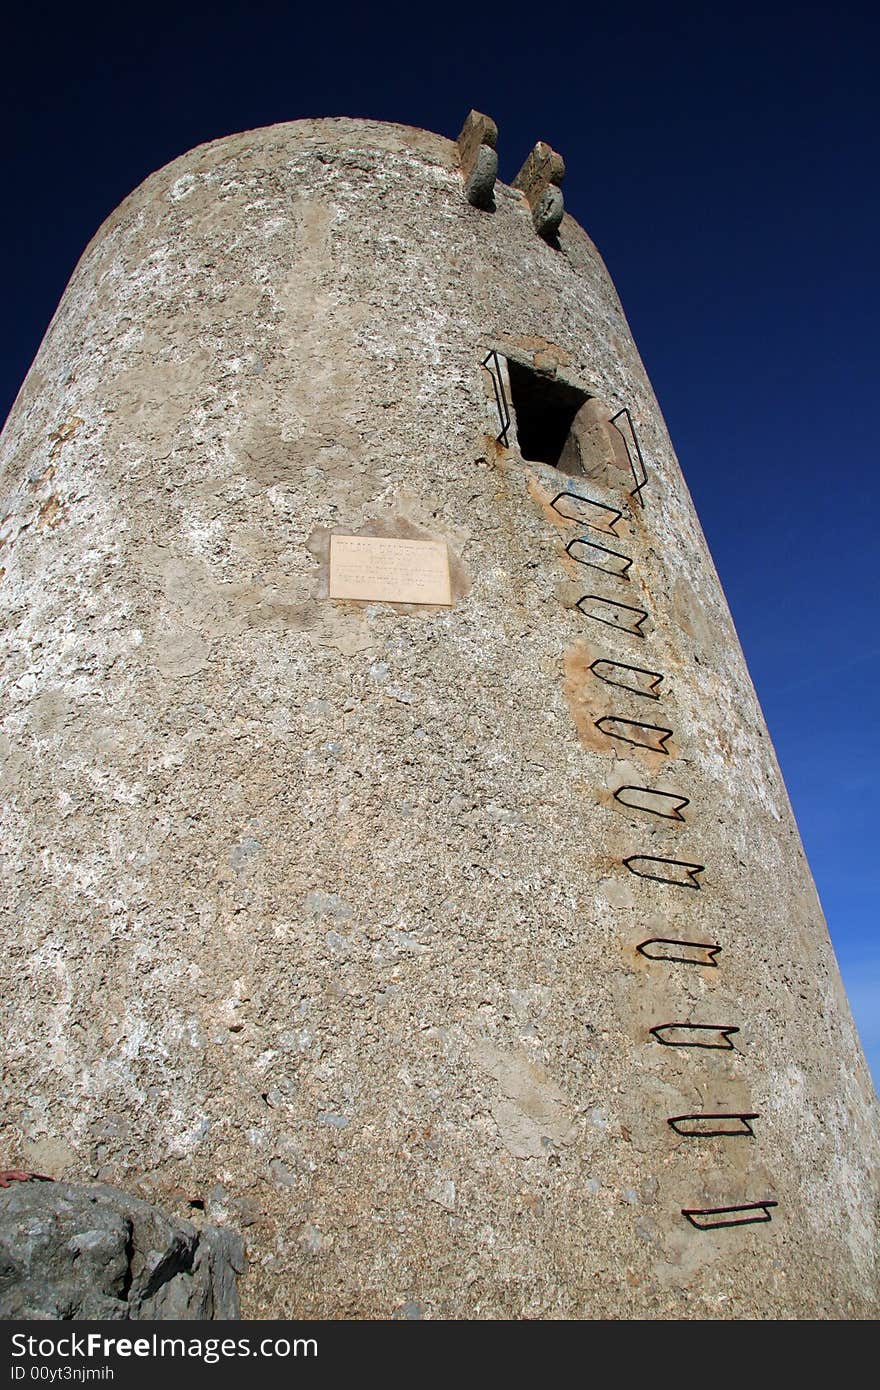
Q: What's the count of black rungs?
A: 11